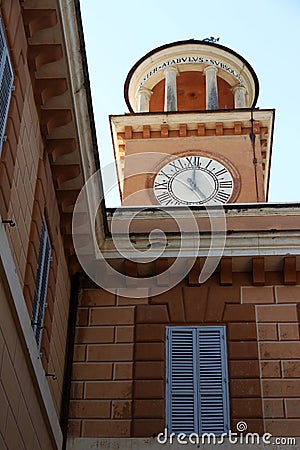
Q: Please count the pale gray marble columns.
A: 4